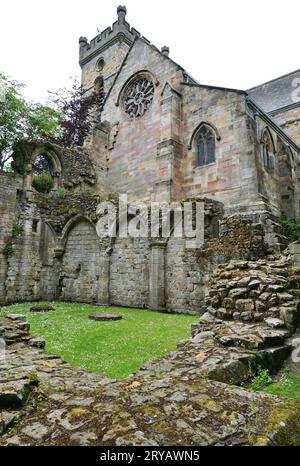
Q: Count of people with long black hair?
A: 0